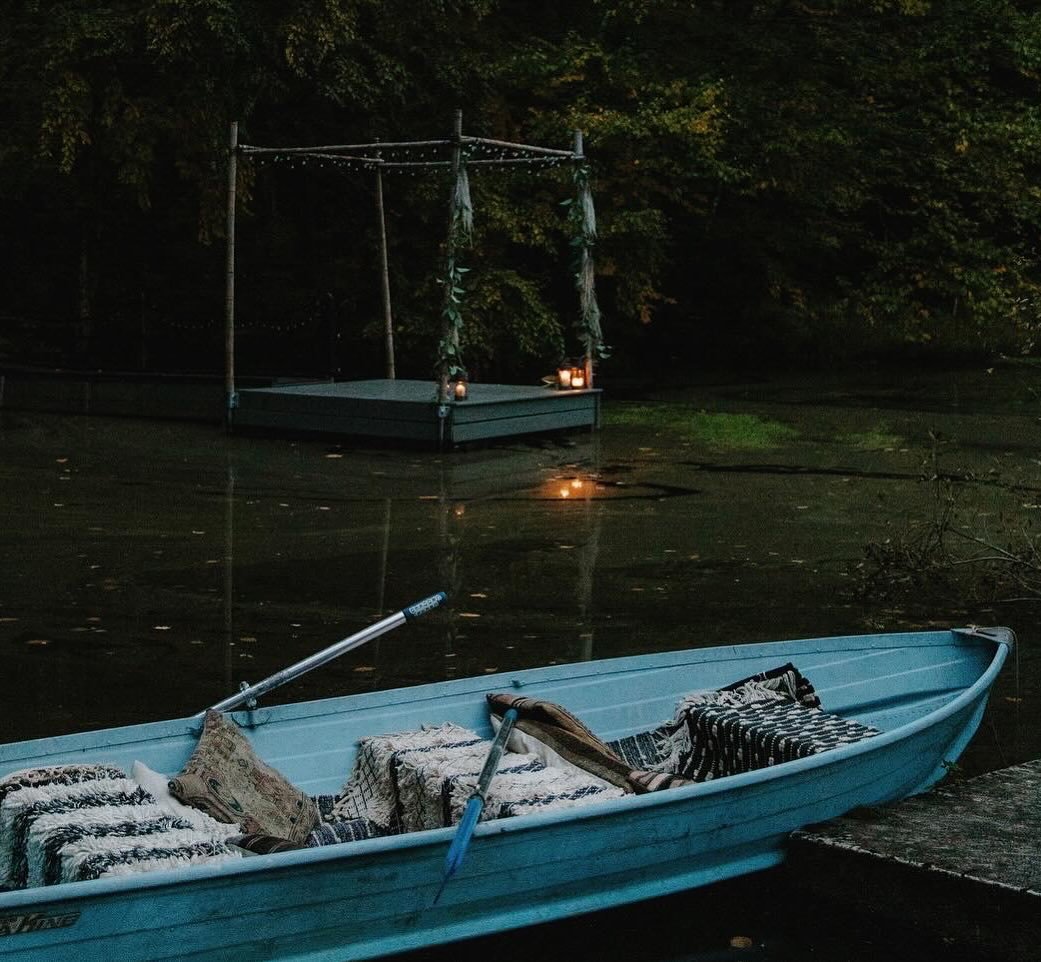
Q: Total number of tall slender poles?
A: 4